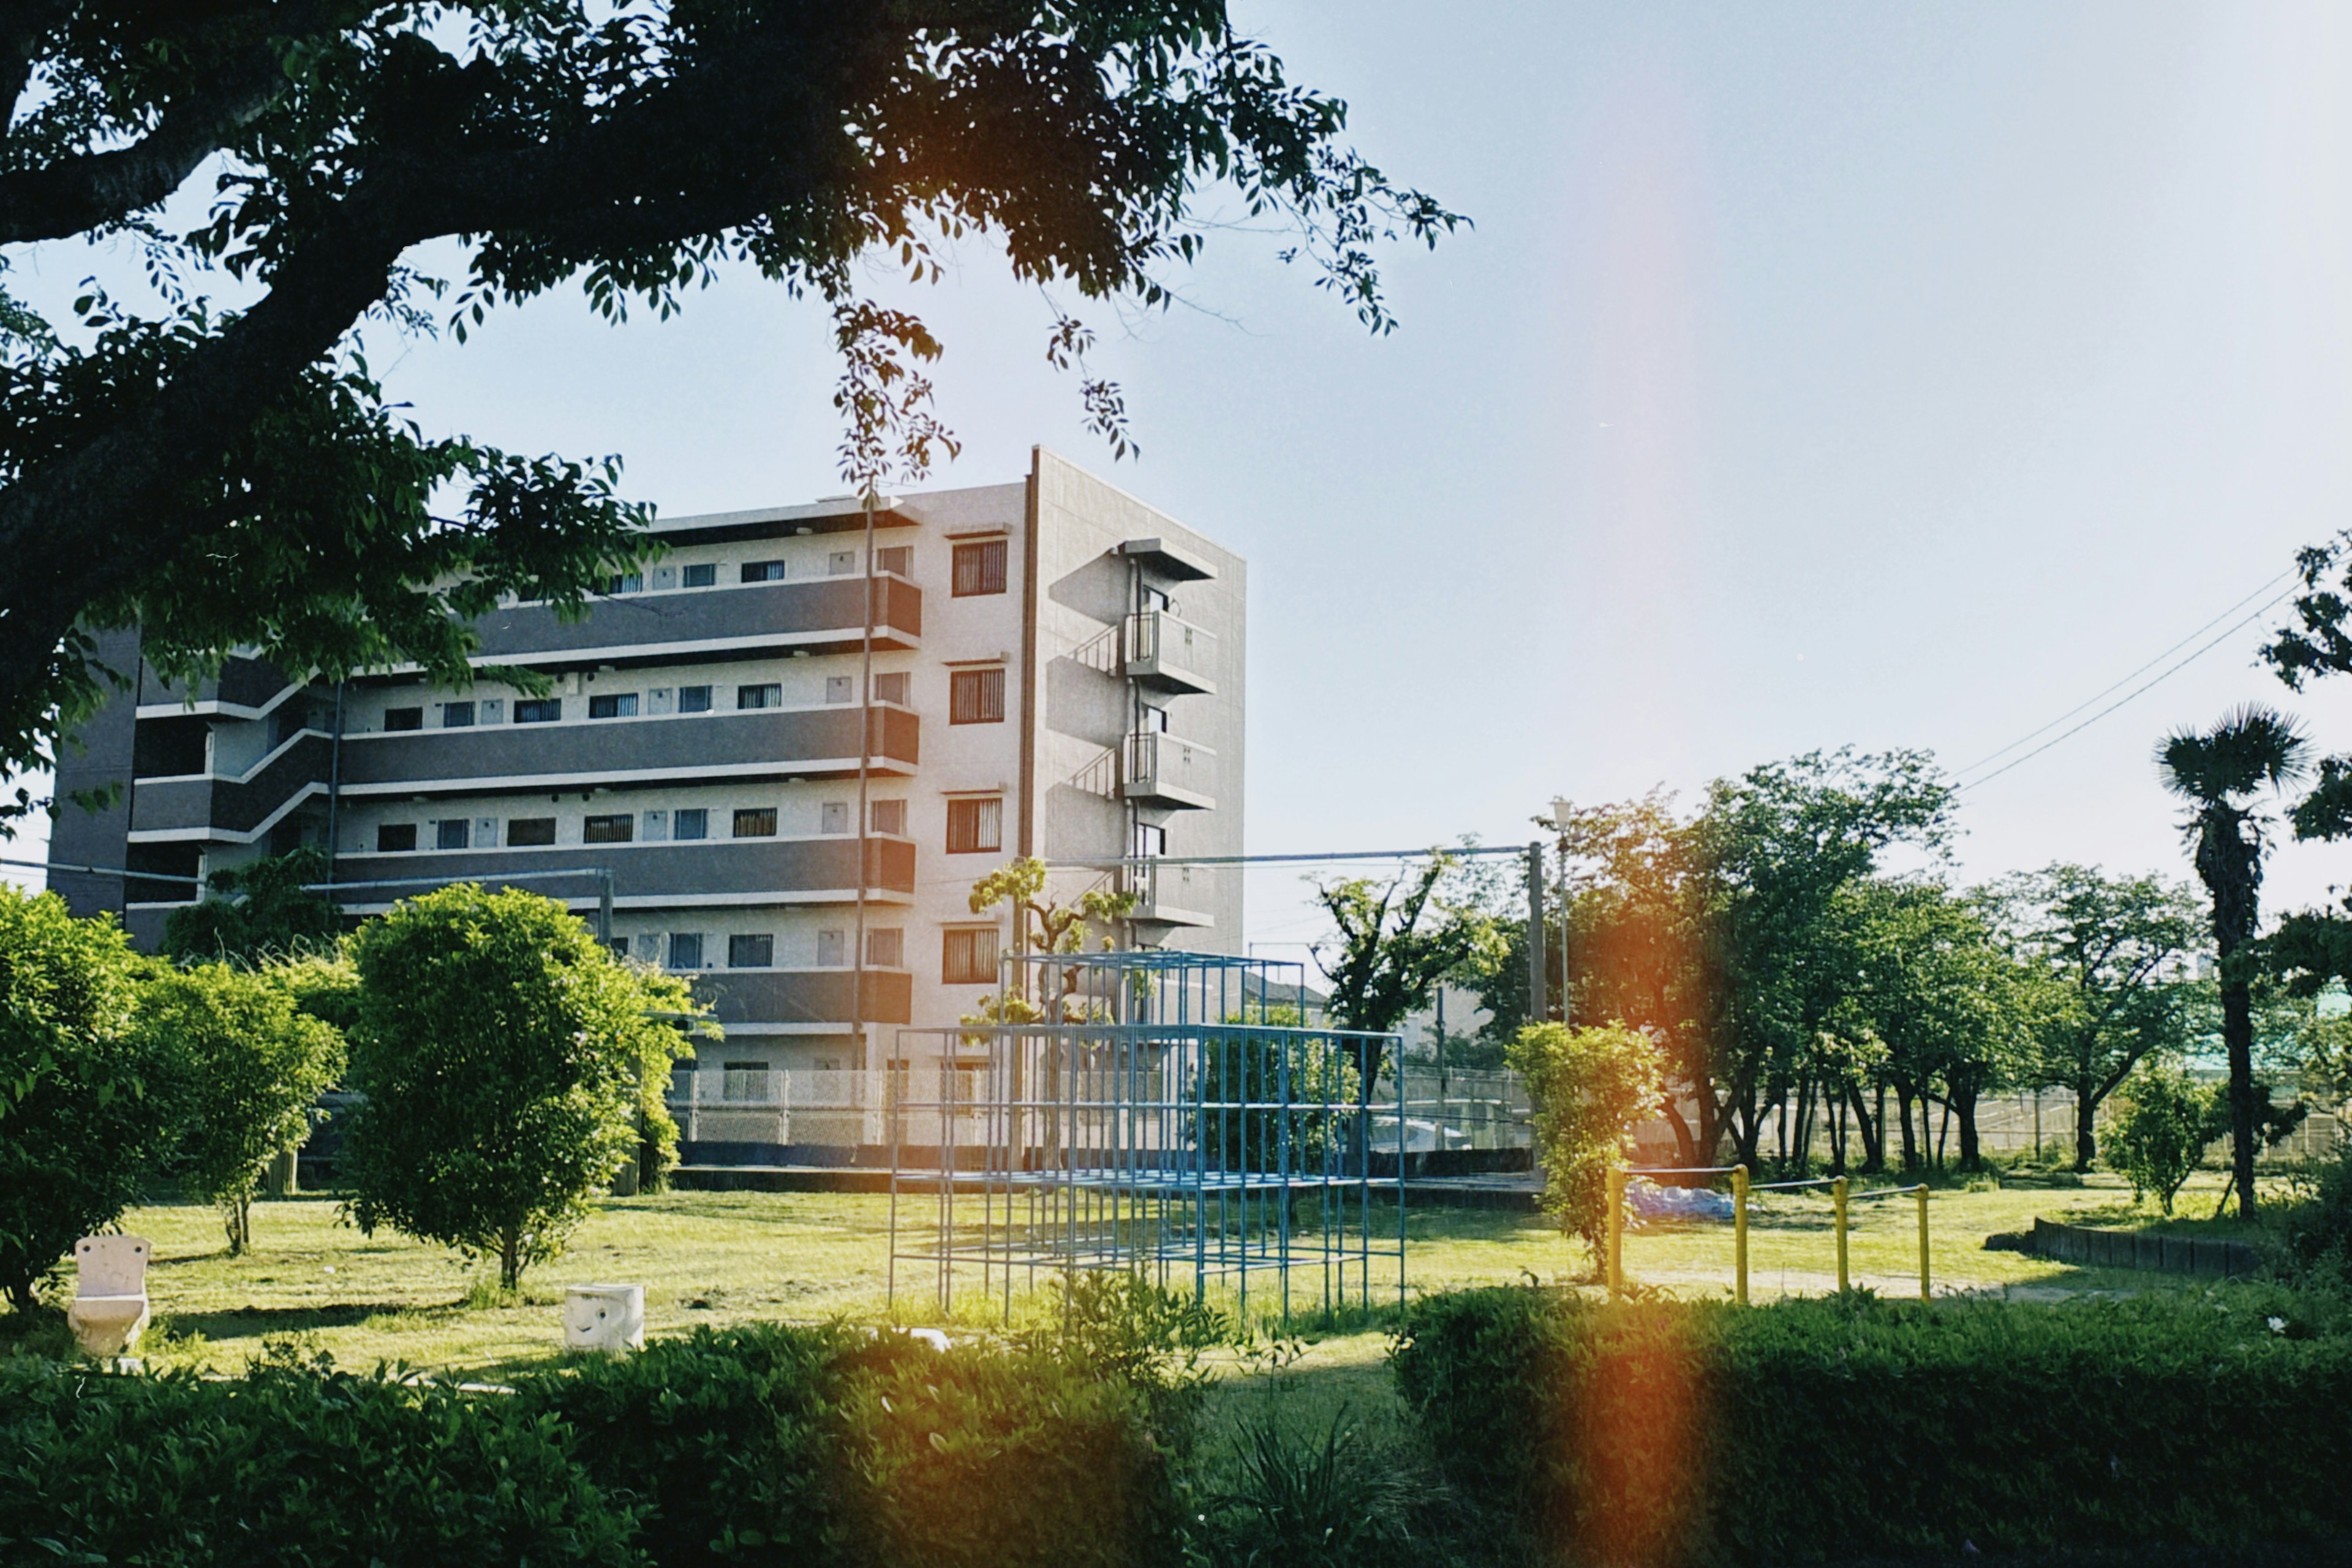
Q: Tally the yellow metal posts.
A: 4